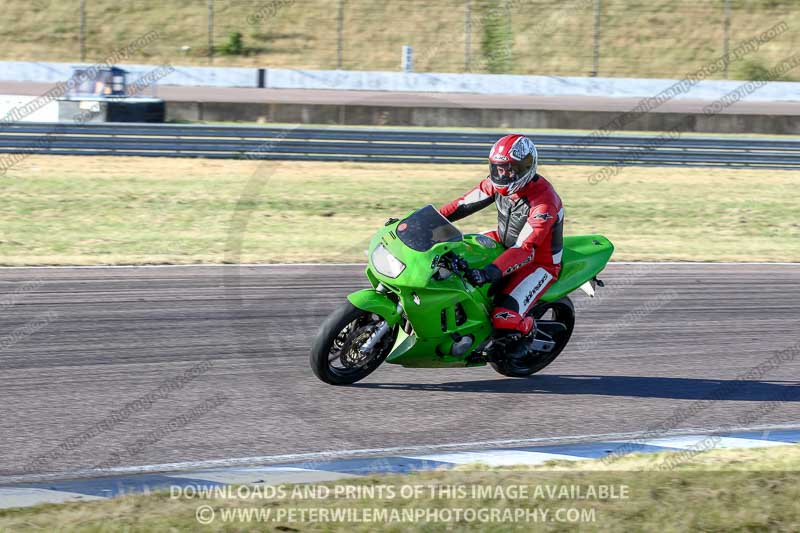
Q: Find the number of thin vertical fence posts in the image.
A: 6